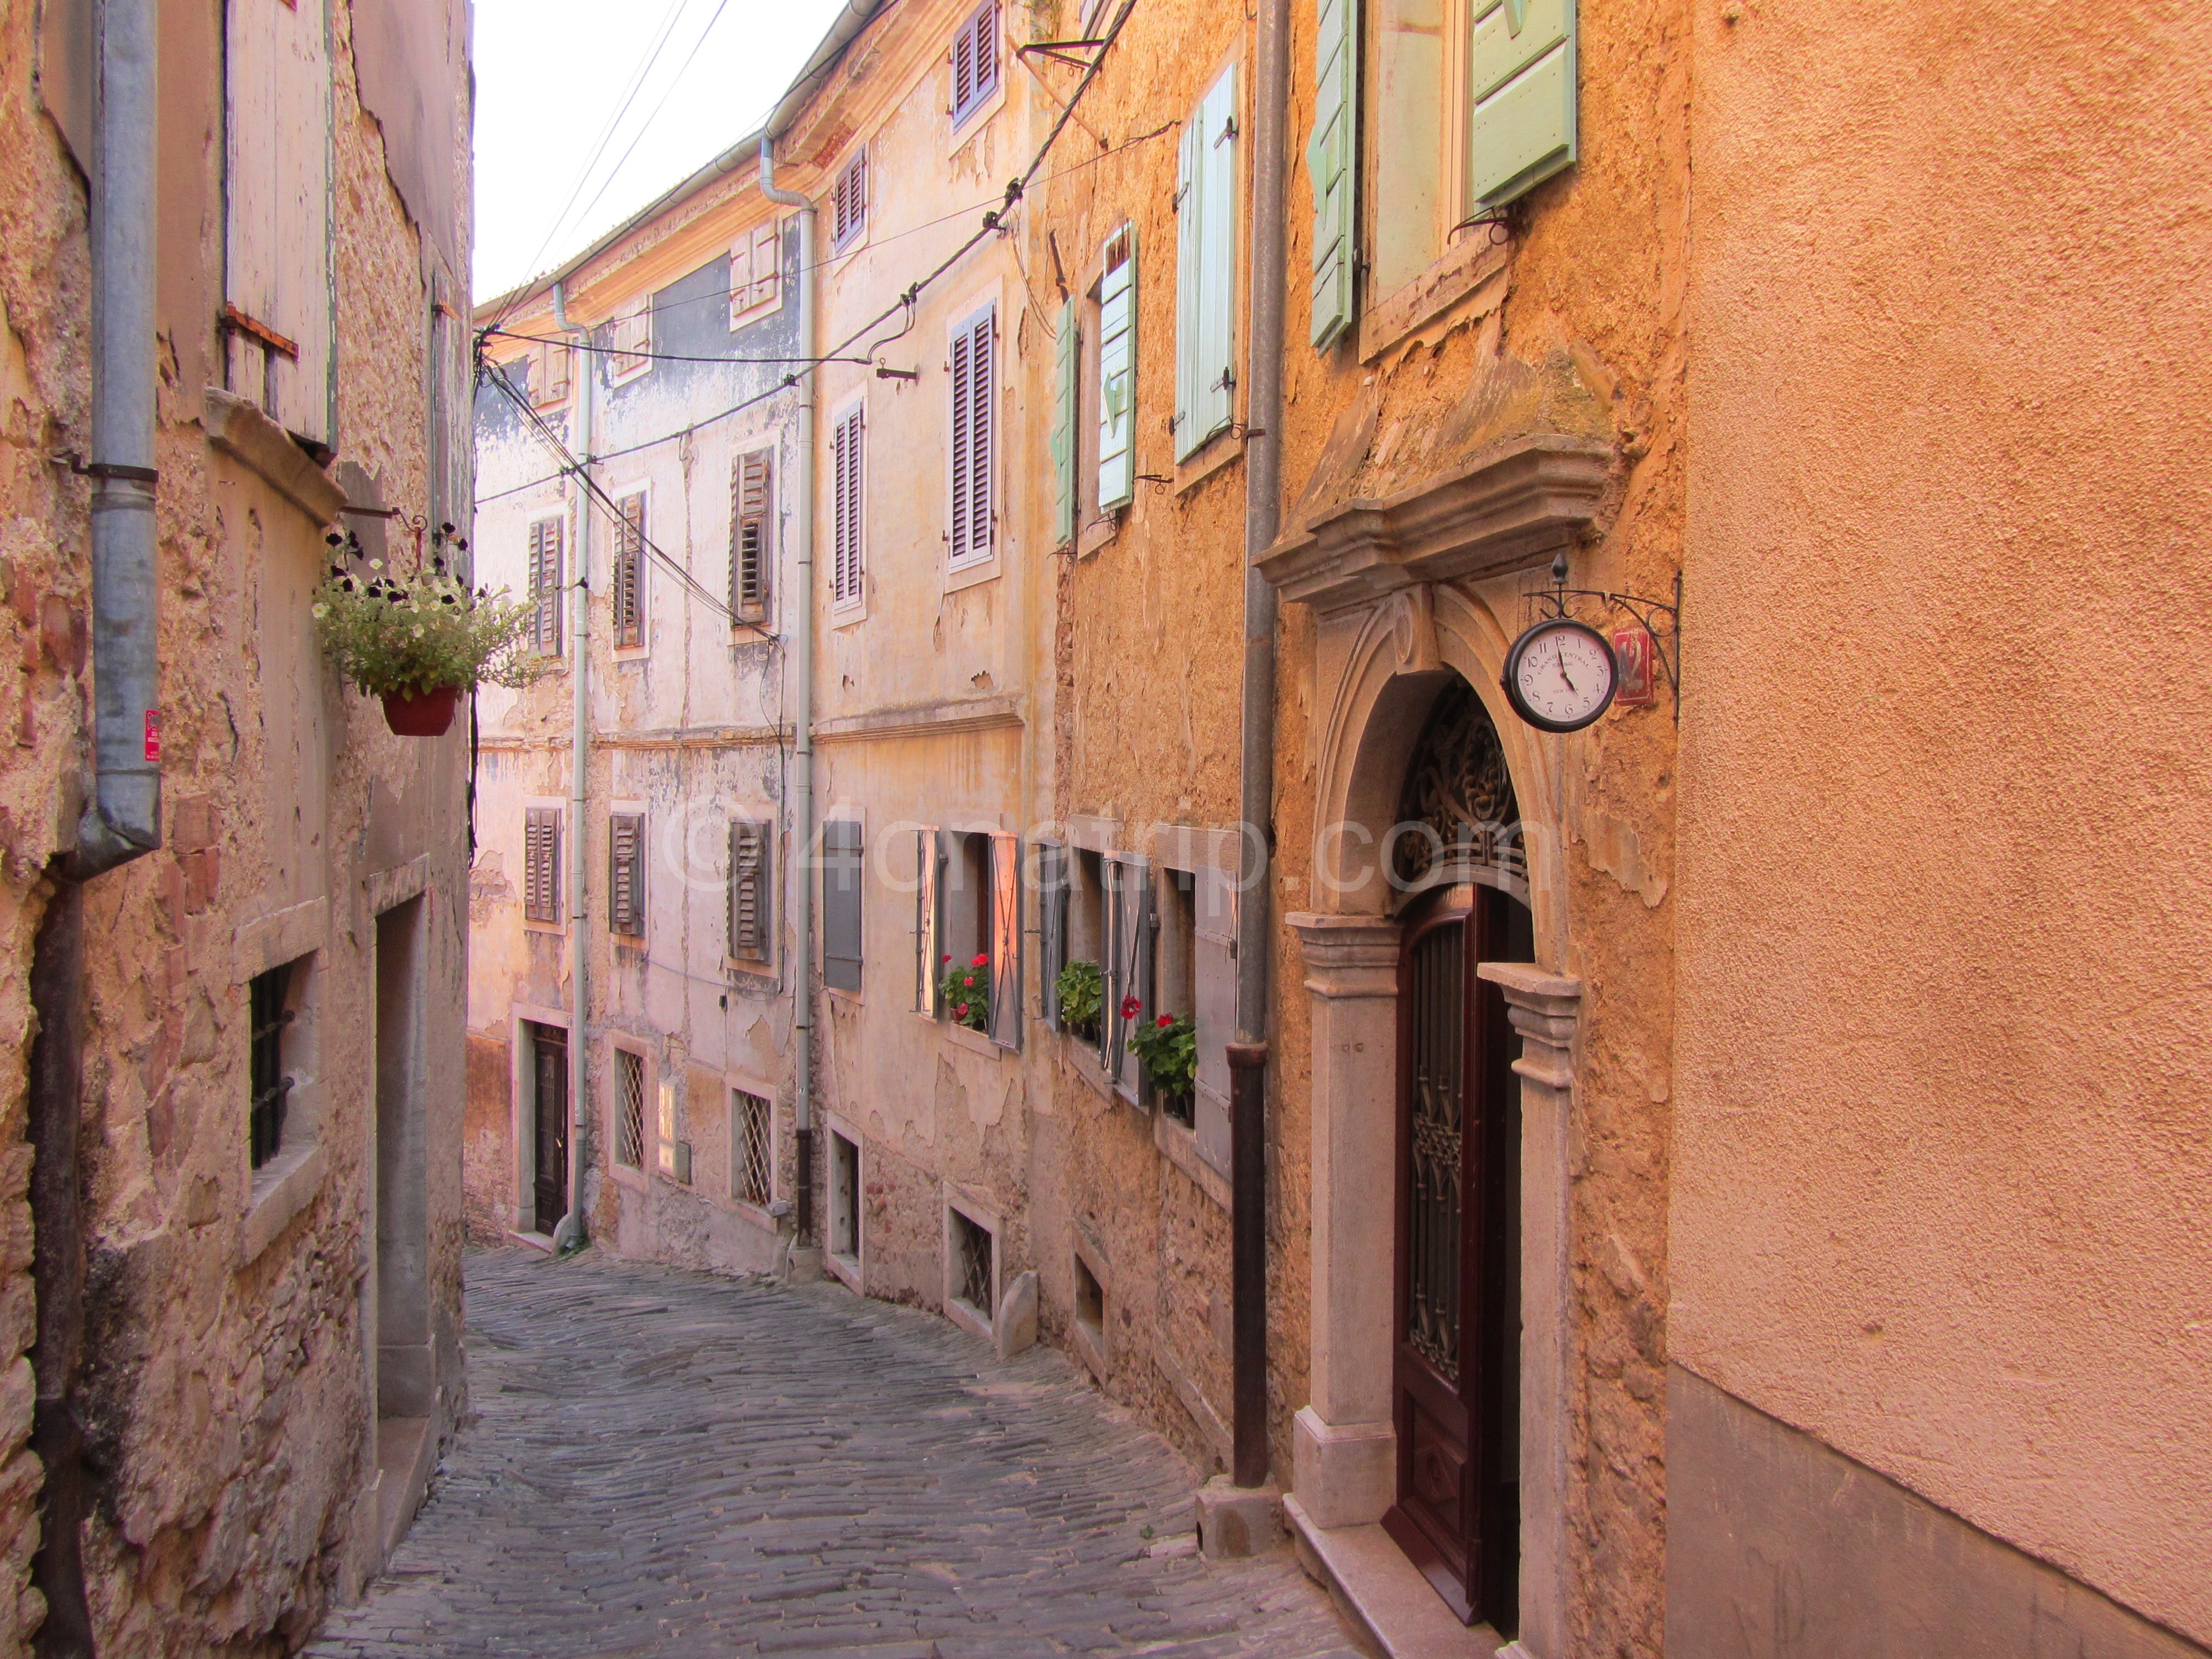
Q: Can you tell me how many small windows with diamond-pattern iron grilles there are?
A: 3